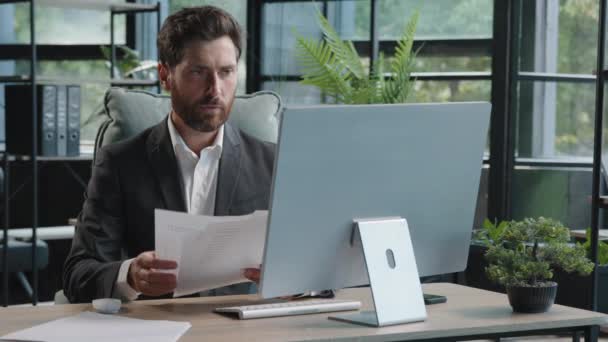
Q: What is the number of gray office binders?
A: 3